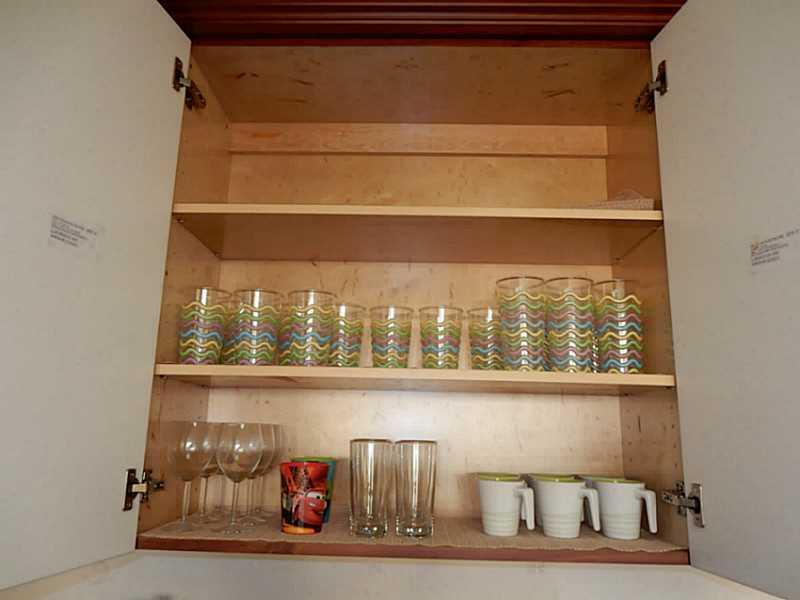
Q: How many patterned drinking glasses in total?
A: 10